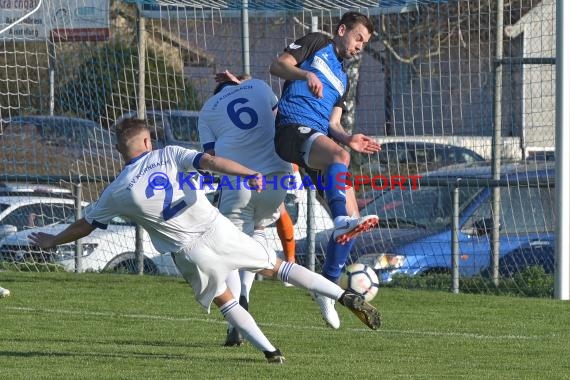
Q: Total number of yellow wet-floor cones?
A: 0